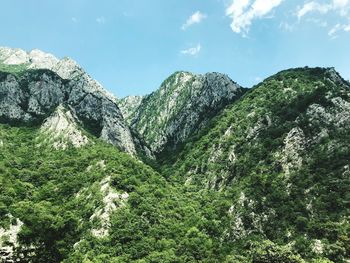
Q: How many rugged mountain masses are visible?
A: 3